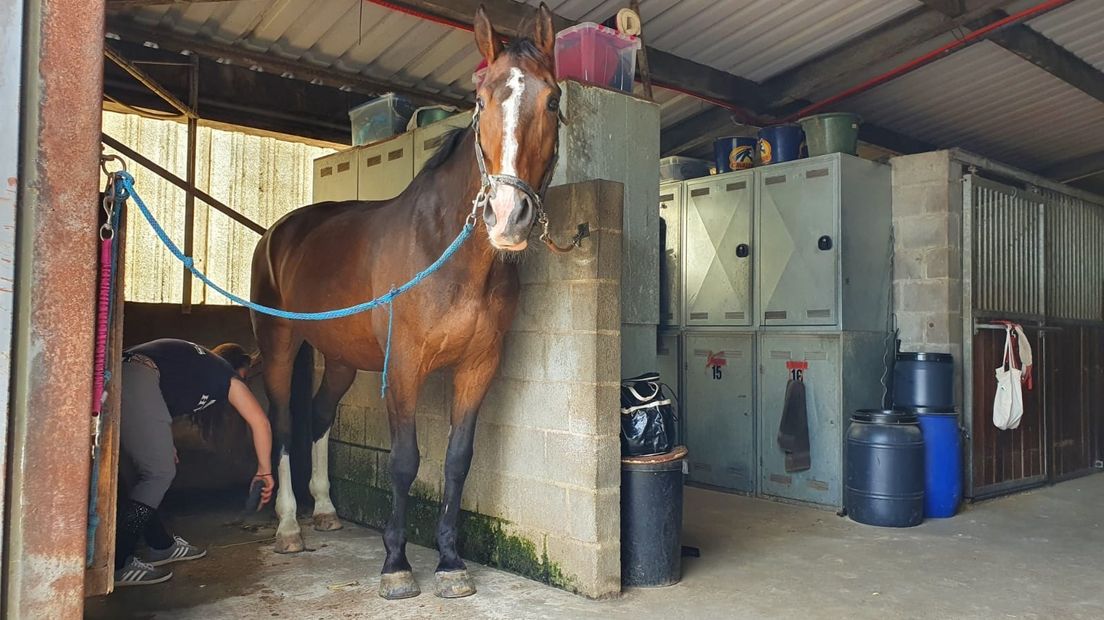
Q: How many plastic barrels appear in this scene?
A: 4